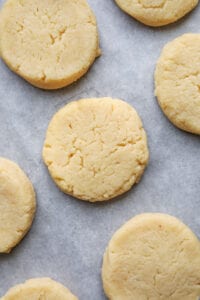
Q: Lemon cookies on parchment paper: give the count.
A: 7